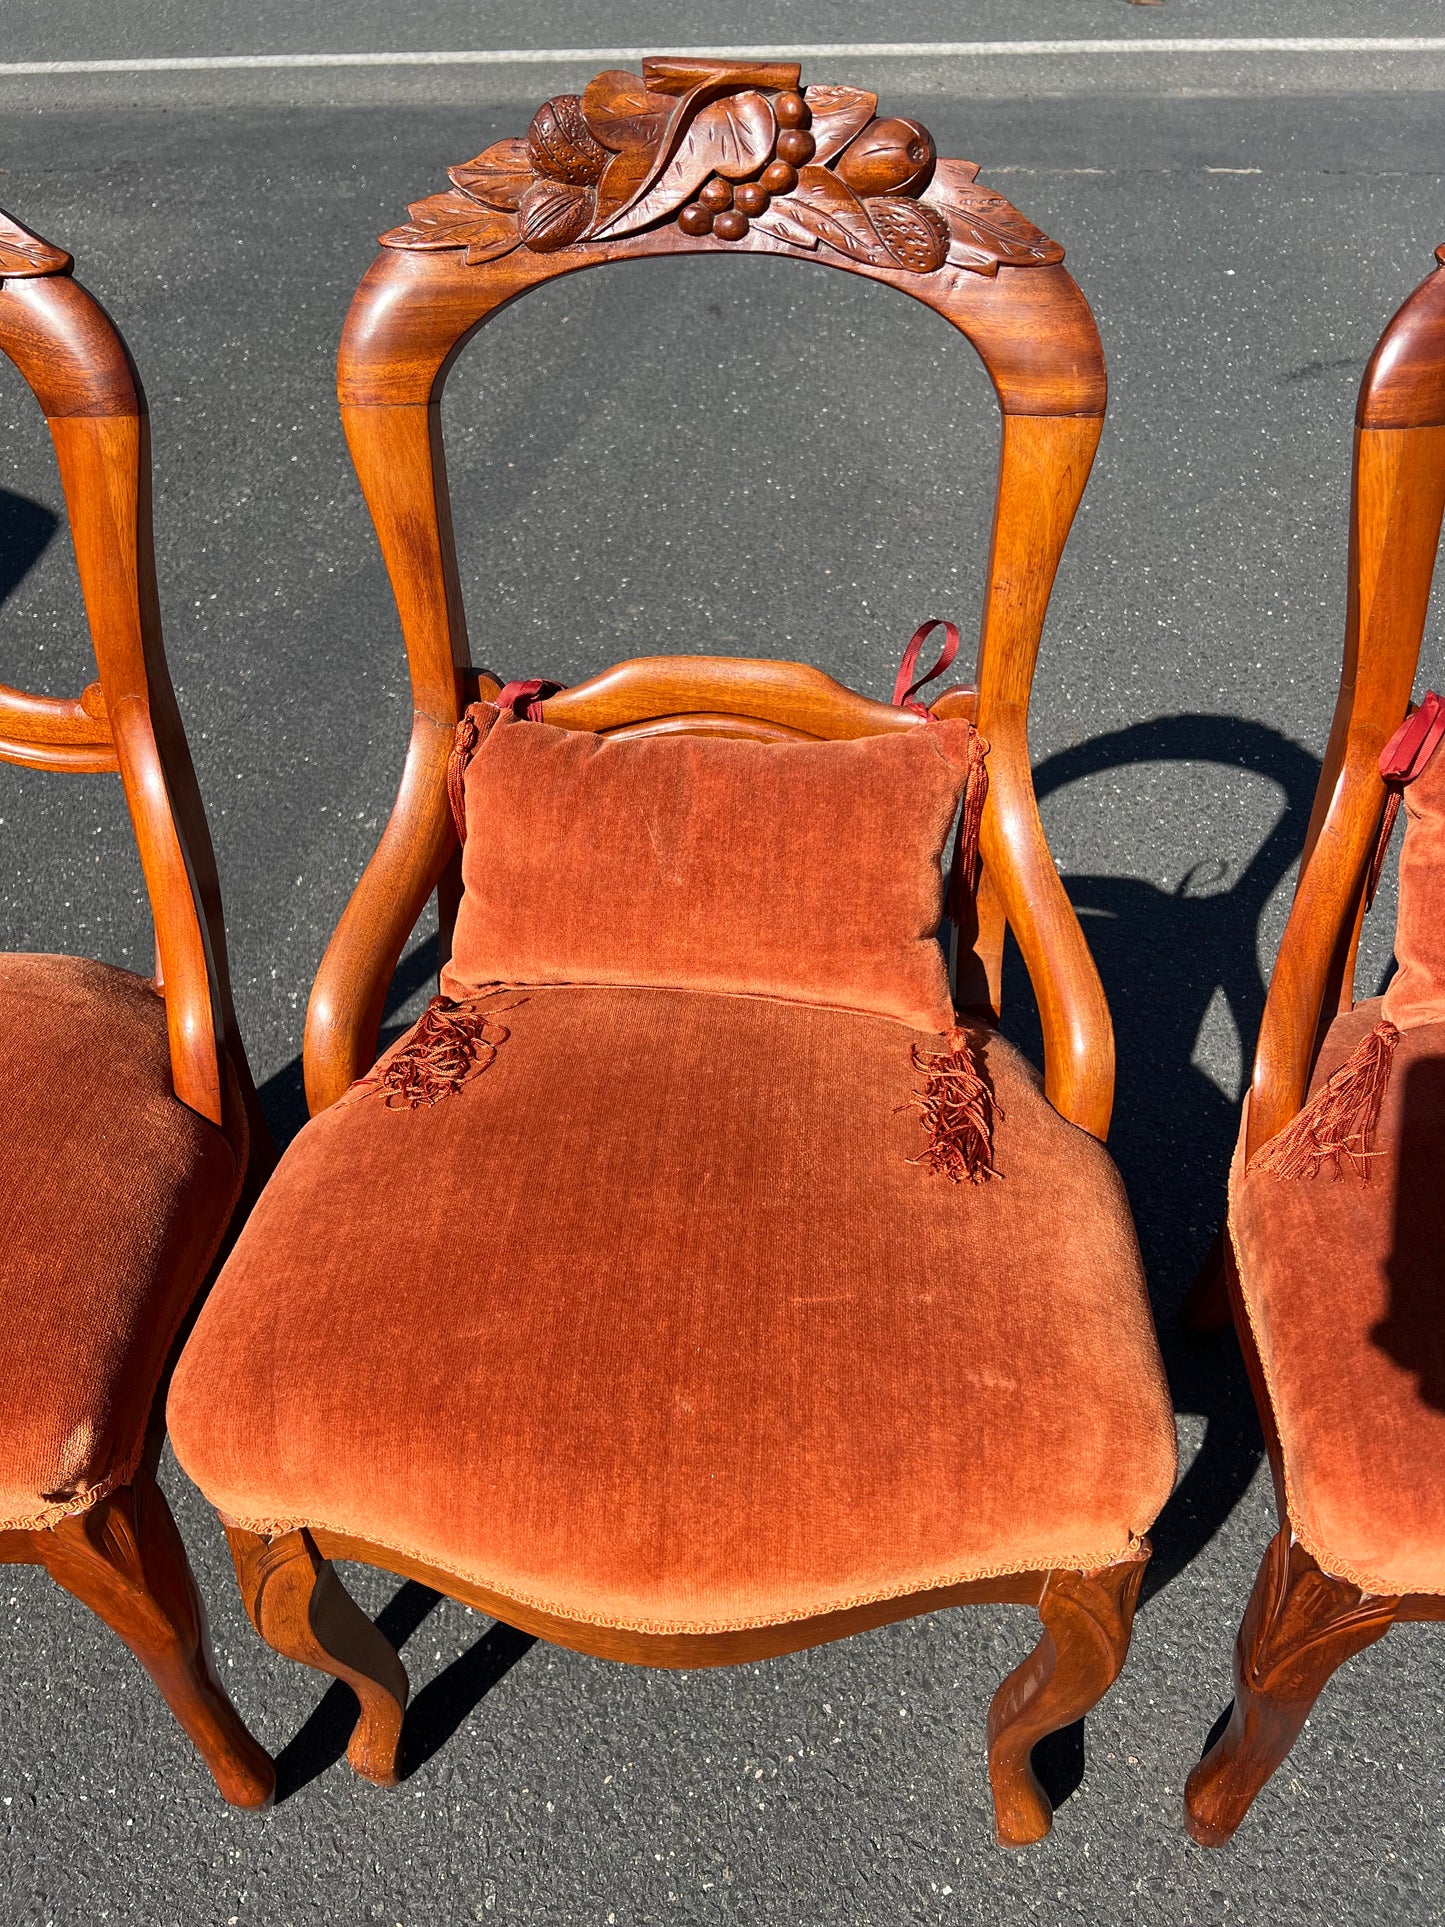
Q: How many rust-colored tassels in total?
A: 6